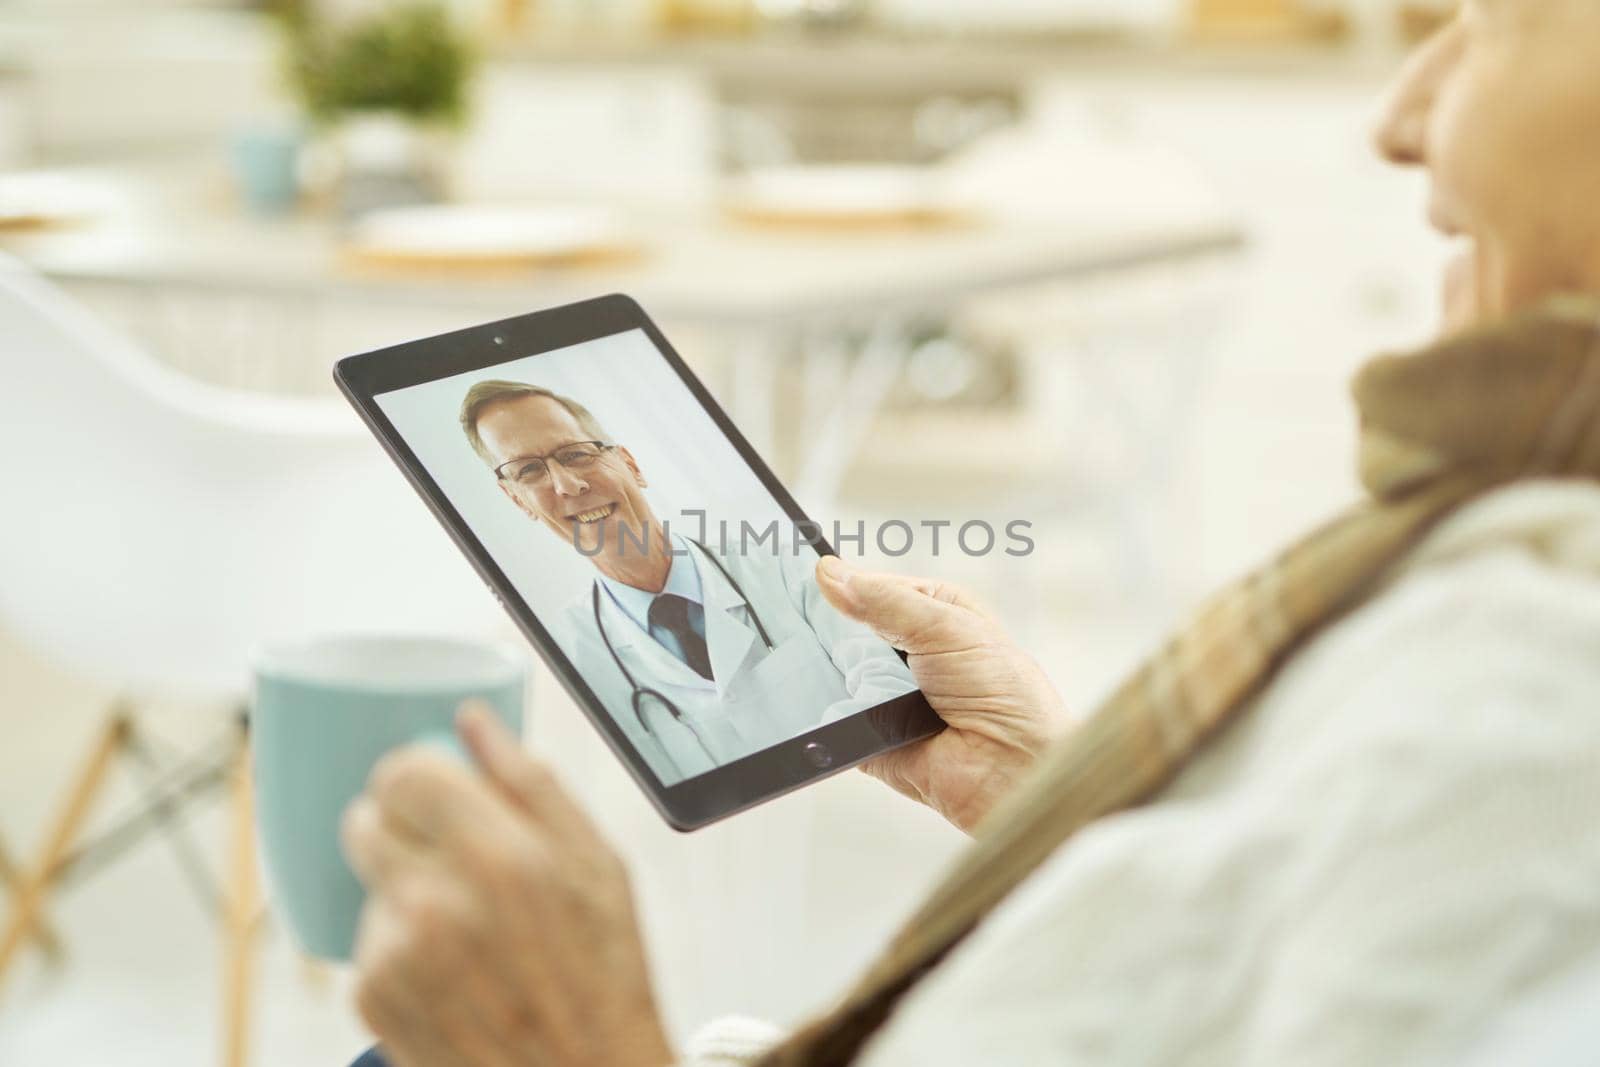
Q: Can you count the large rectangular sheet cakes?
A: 0